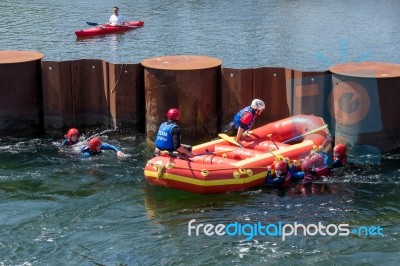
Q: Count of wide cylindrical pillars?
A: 3